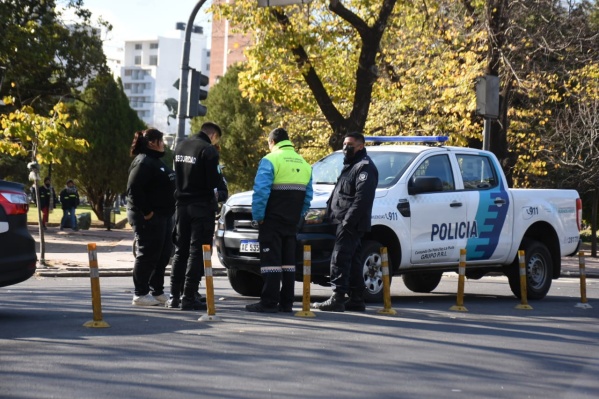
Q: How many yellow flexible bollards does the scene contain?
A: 7